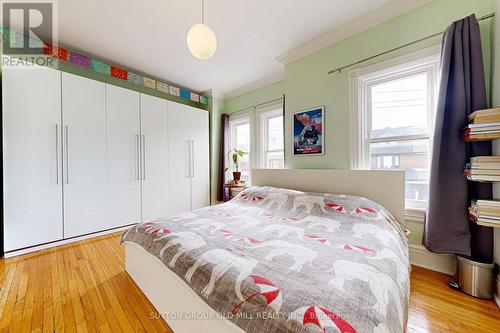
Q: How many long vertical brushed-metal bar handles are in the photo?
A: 6